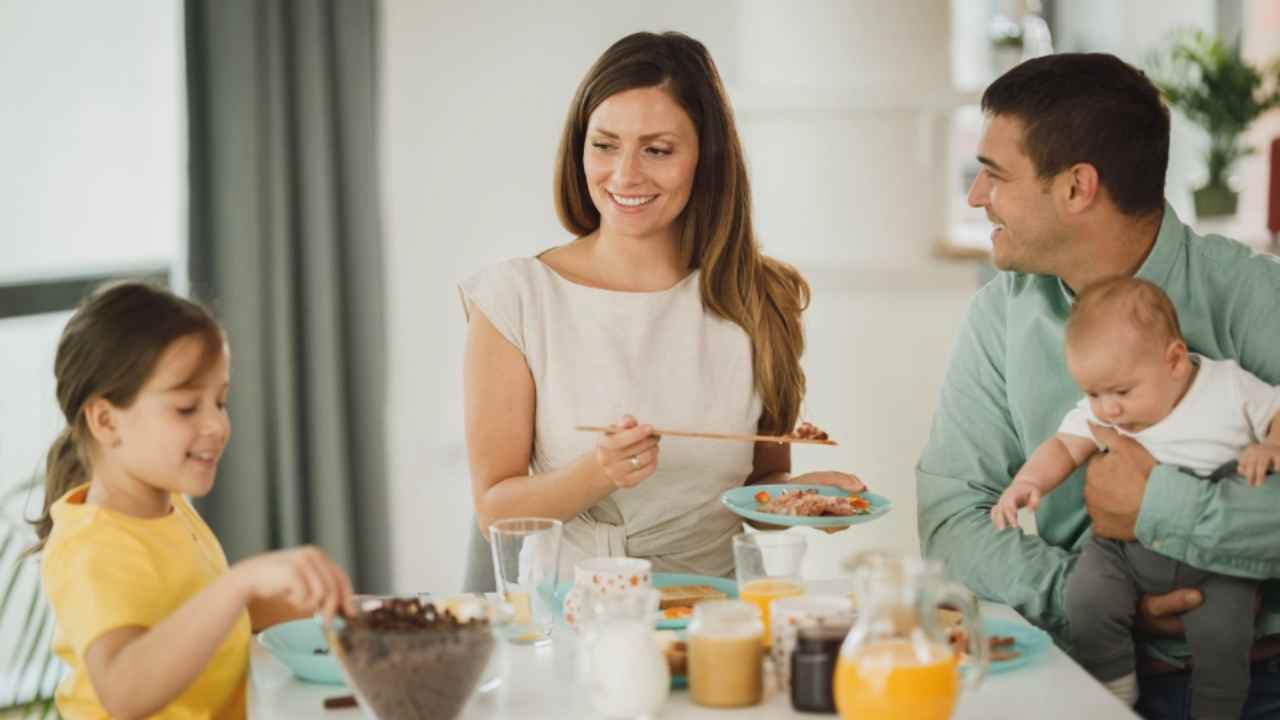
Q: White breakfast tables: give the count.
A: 1